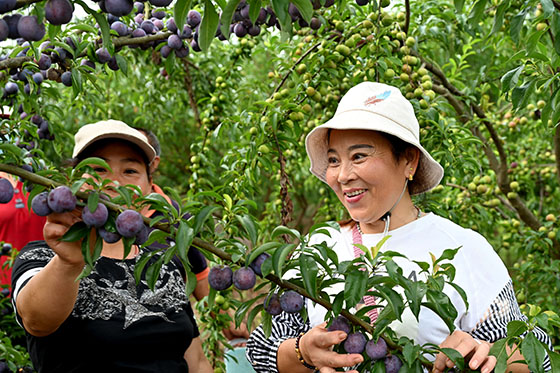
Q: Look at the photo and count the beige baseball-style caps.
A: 1